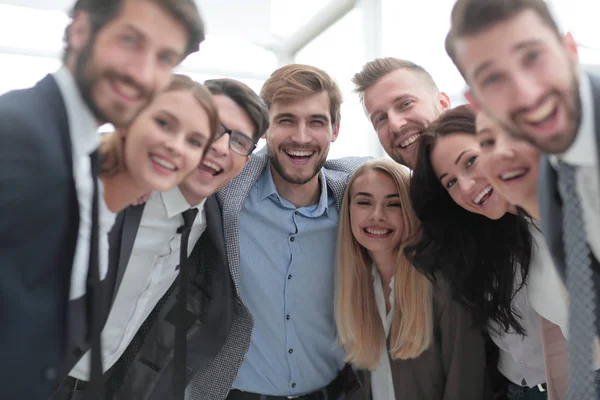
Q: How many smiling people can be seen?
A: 9